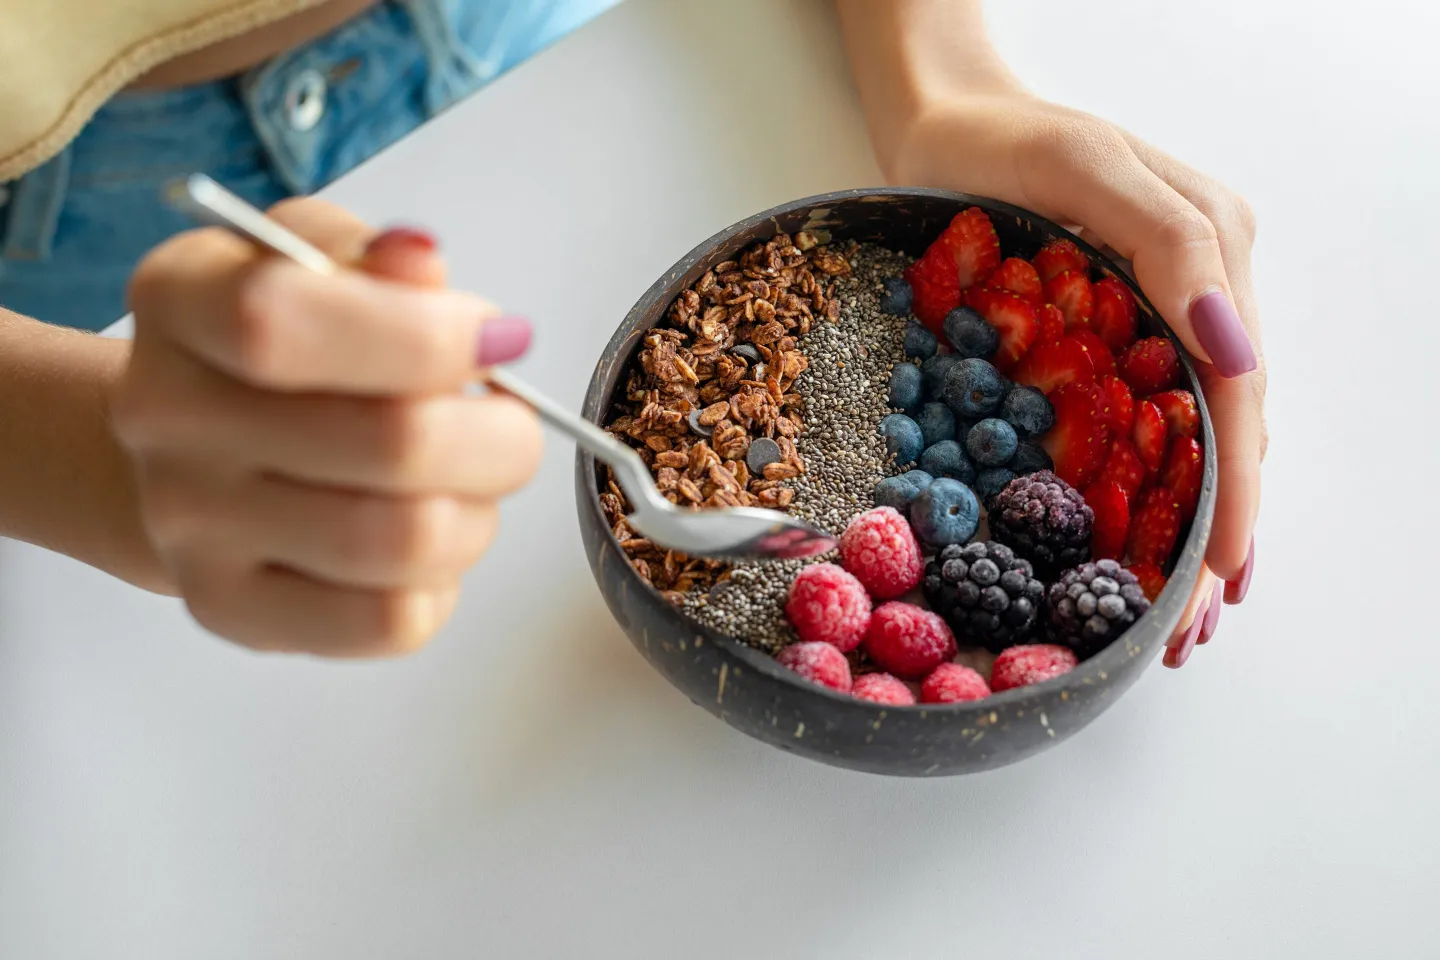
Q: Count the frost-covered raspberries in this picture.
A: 7